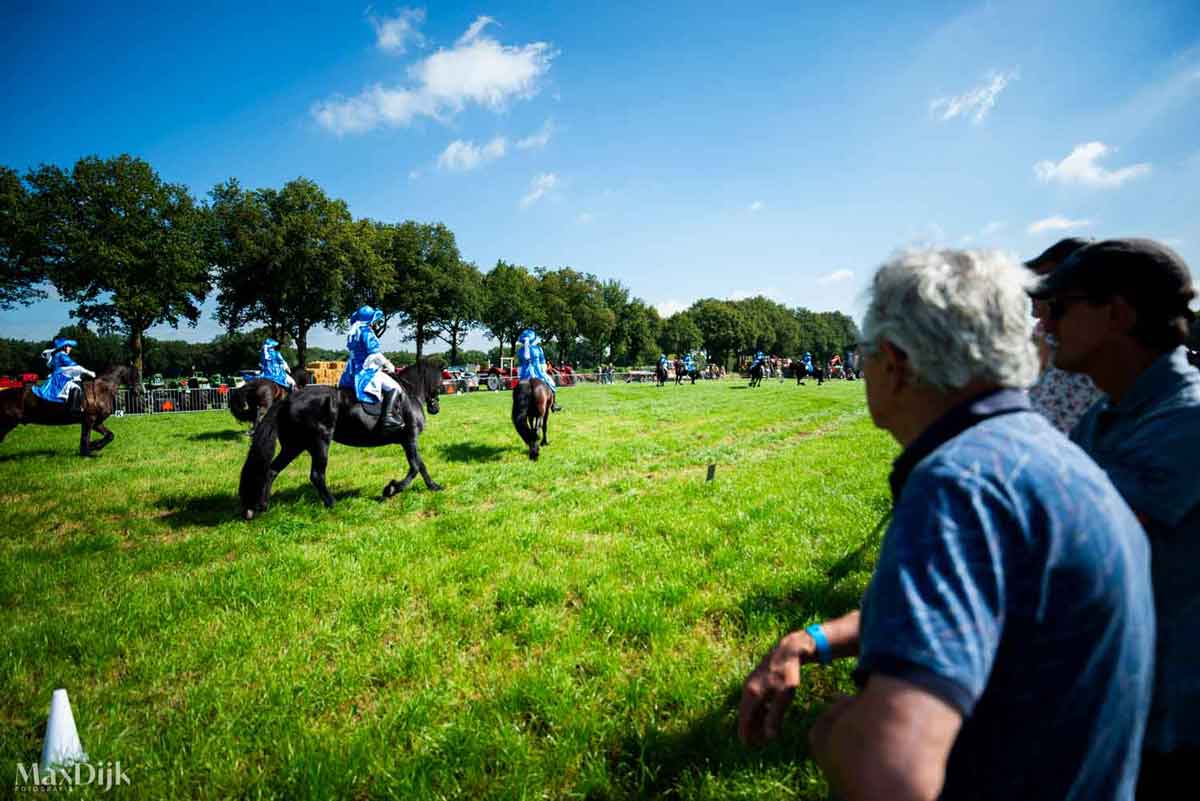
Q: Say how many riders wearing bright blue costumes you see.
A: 8